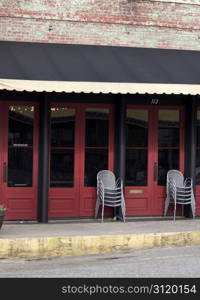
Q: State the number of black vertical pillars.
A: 3